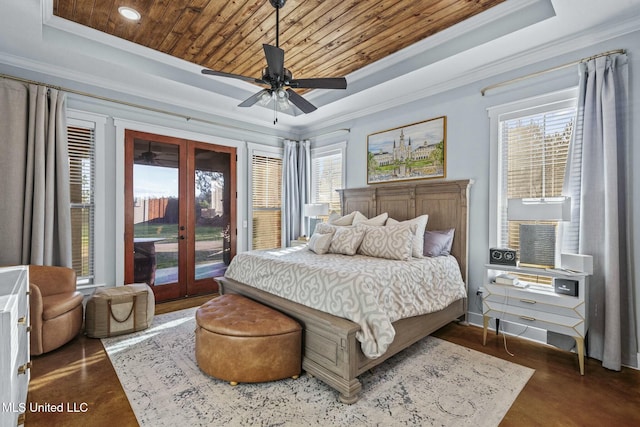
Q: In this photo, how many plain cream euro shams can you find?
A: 3